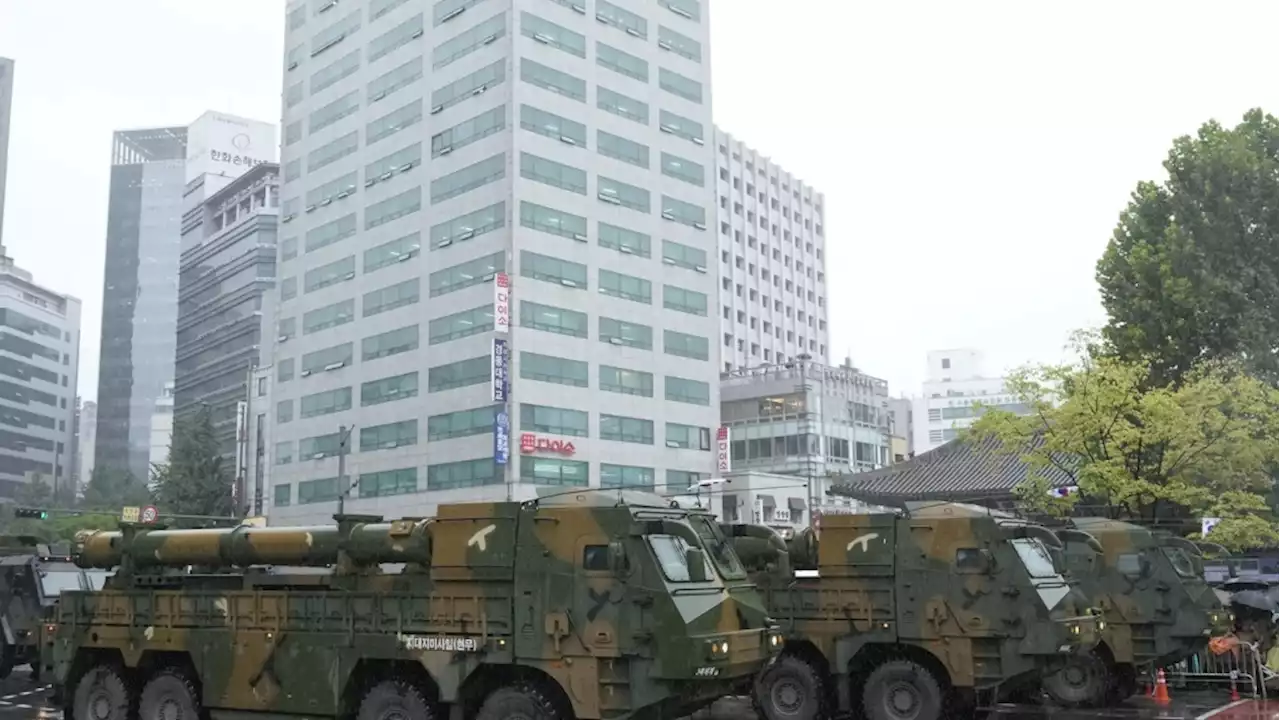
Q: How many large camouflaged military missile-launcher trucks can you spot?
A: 3